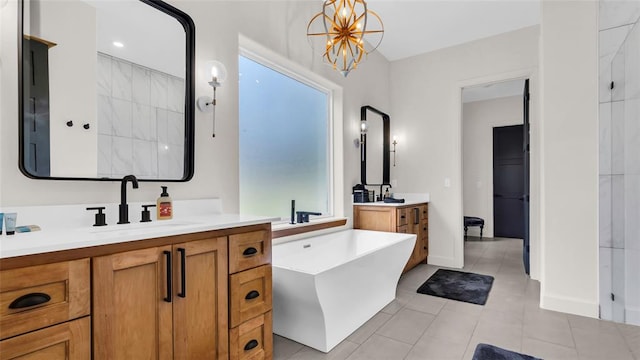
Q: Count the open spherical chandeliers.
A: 1